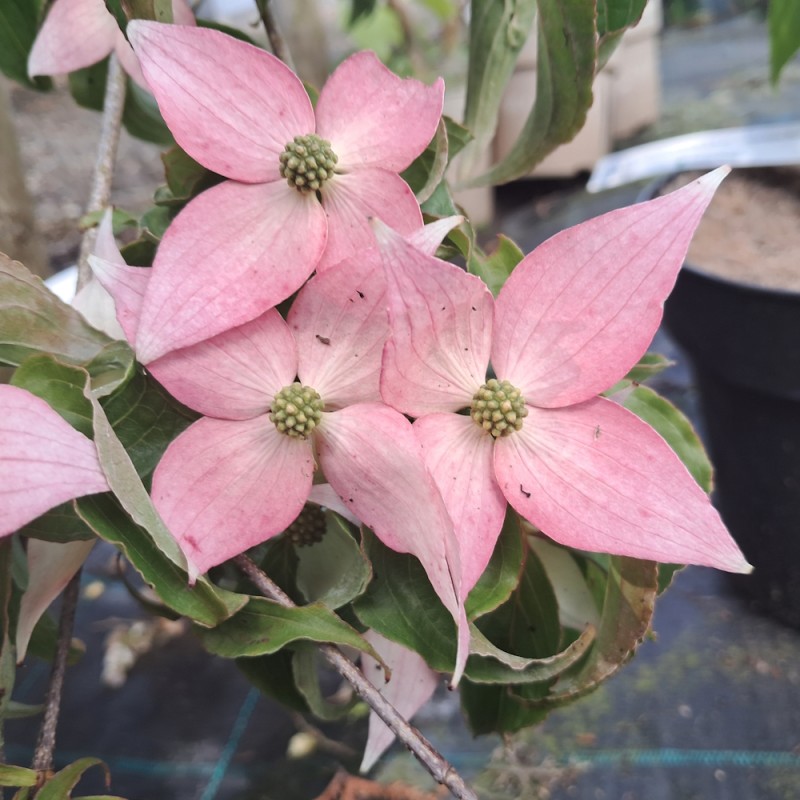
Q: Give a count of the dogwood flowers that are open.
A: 3